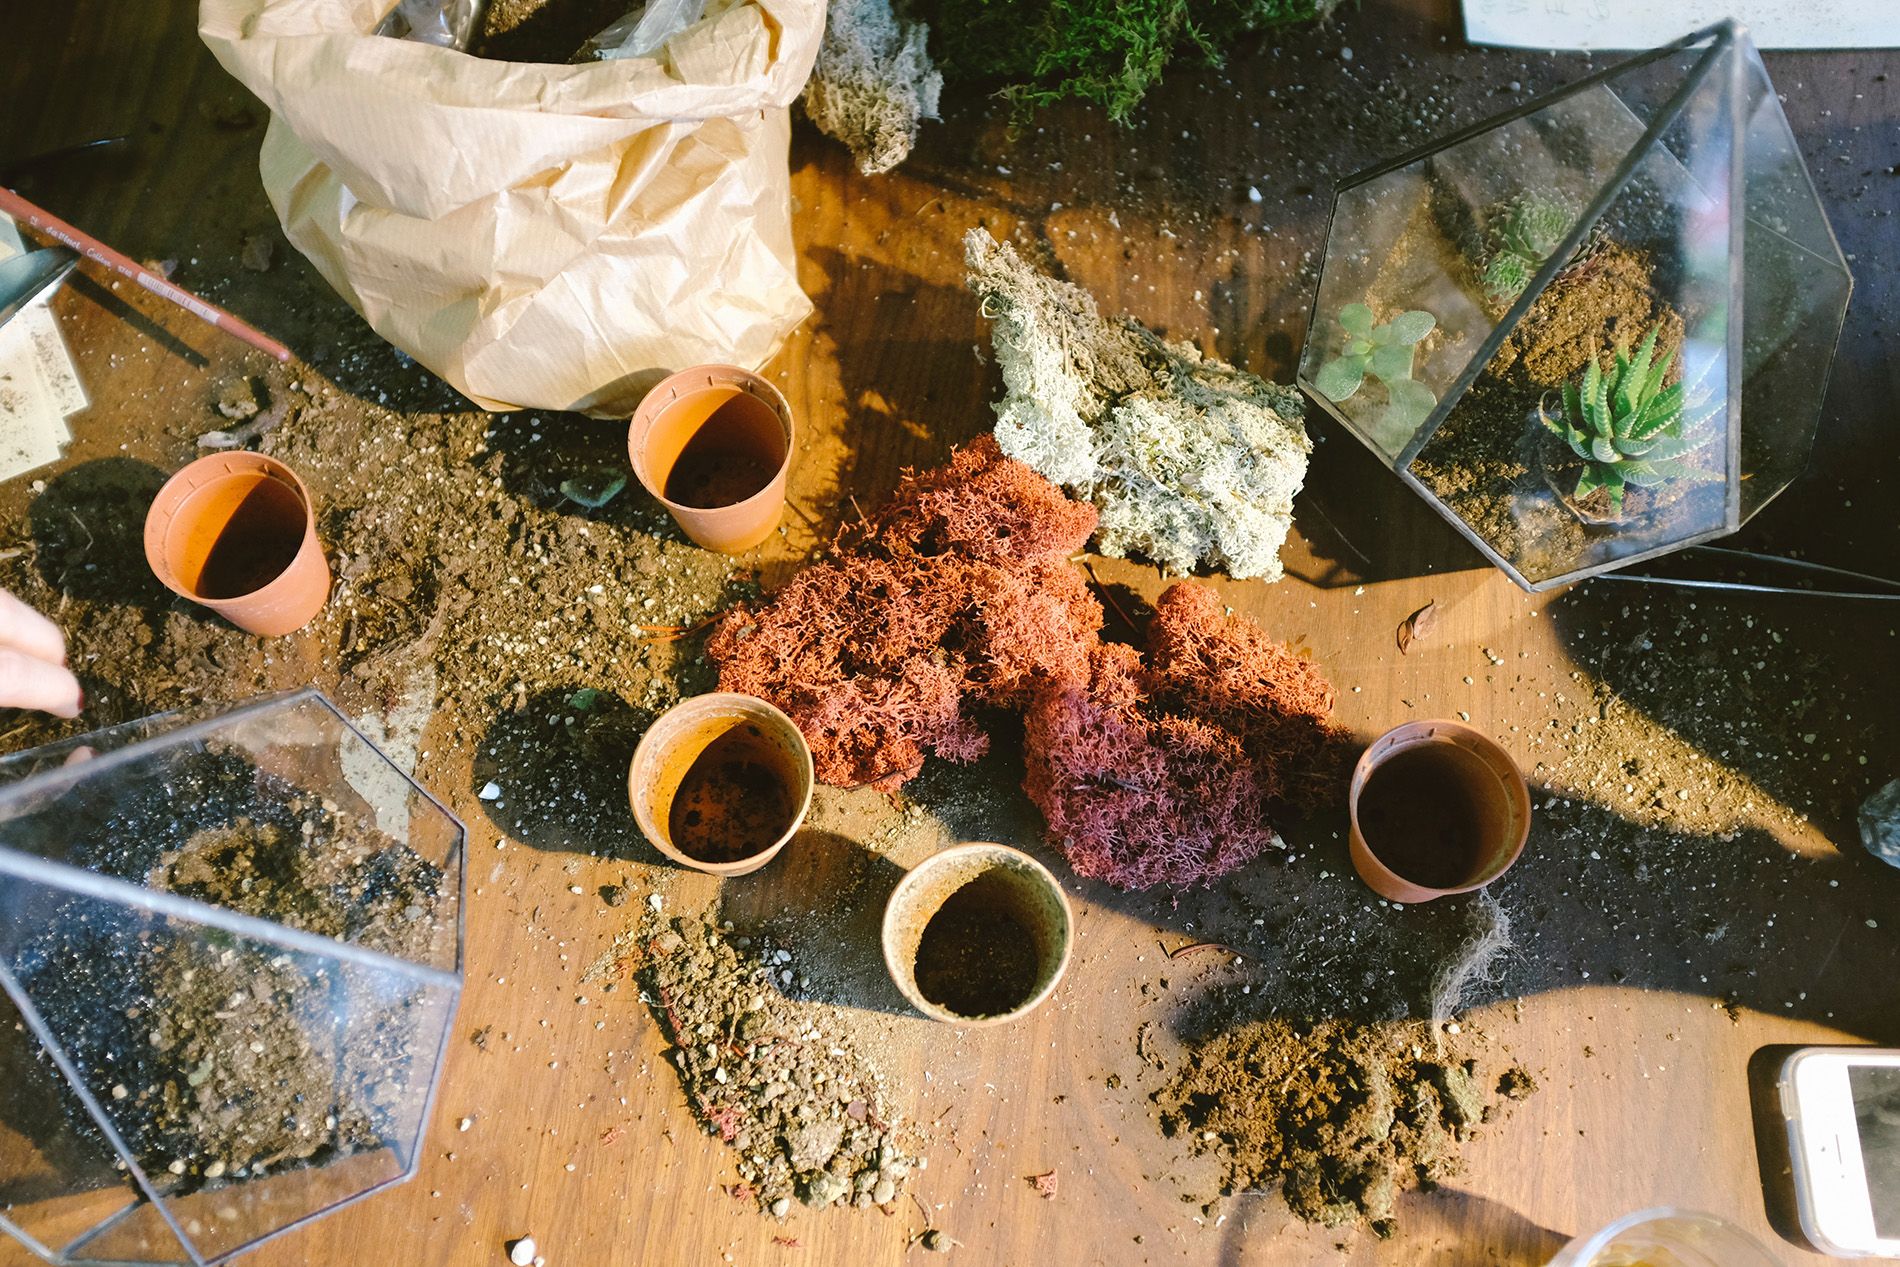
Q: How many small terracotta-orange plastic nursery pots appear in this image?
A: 5